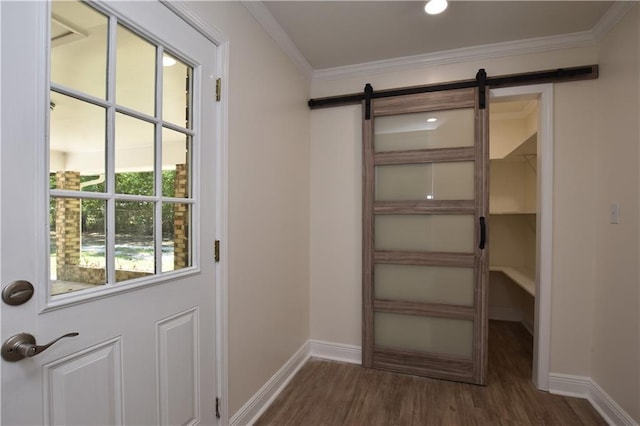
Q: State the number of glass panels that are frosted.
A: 5